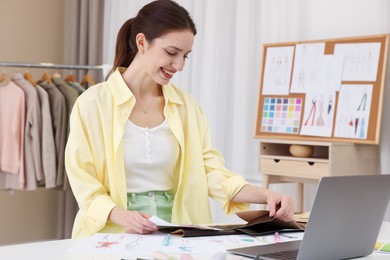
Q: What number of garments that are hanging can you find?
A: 6